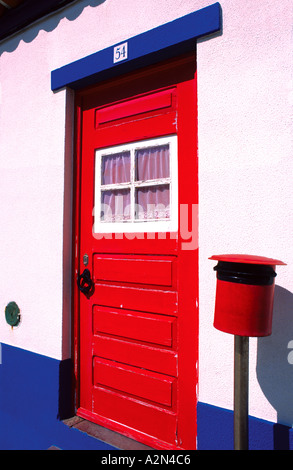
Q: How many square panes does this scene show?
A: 4